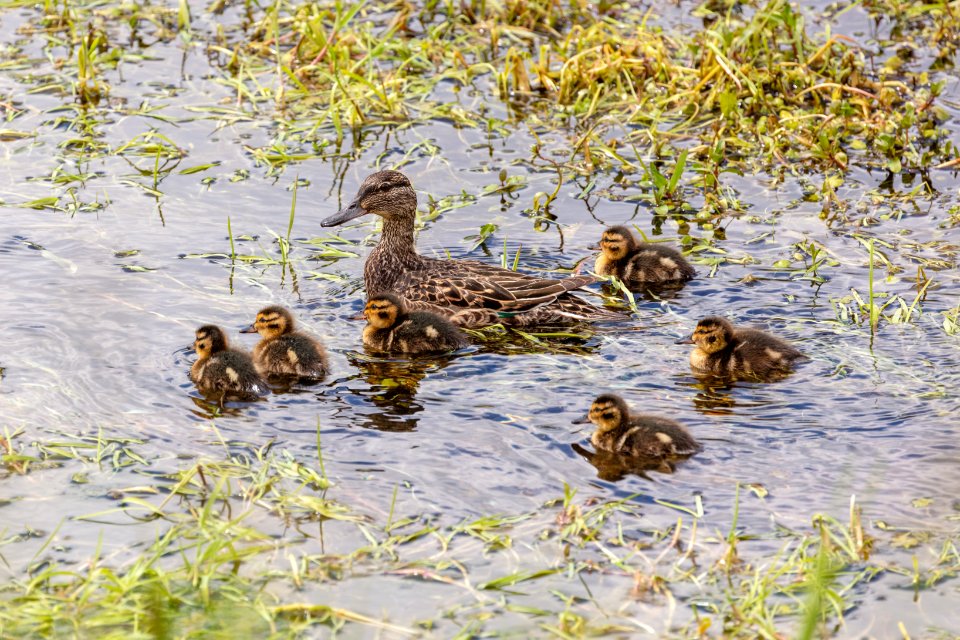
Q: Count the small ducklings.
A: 6